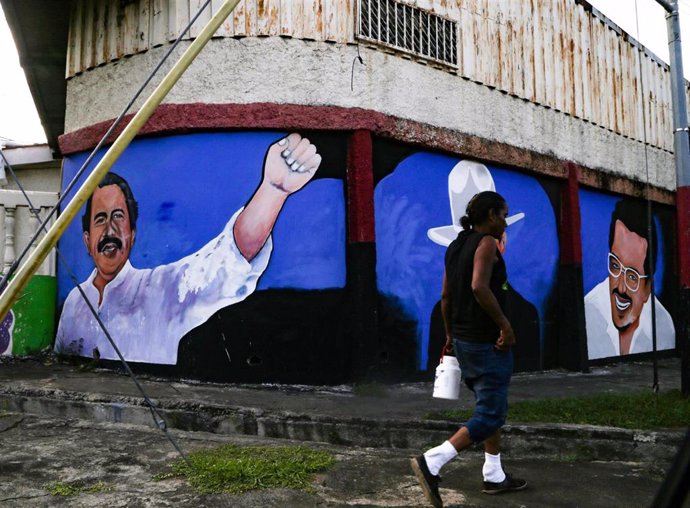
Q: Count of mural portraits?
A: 3